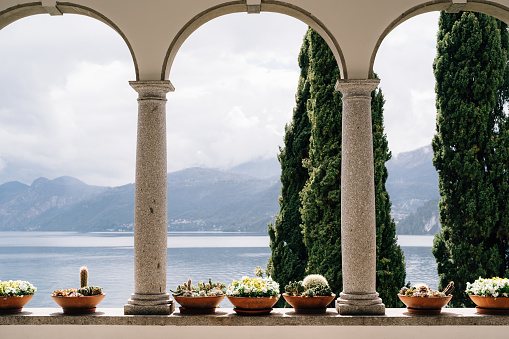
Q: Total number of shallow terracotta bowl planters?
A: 7